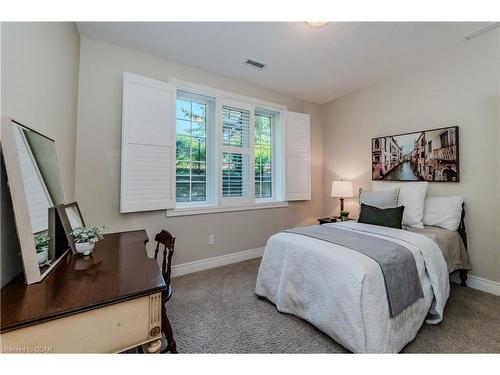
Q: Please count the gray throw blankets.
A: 1